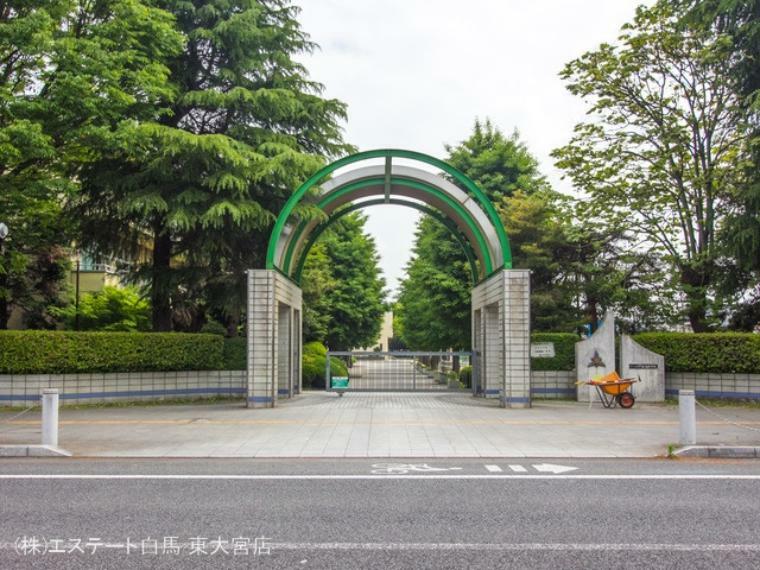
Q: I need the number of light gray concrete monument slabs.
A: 2